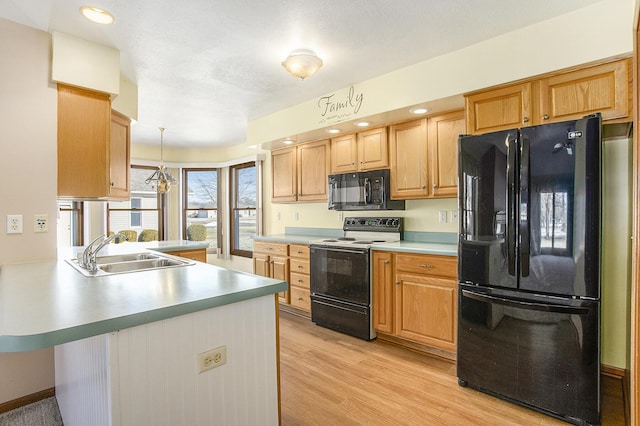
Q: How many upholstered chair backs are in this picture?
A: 0